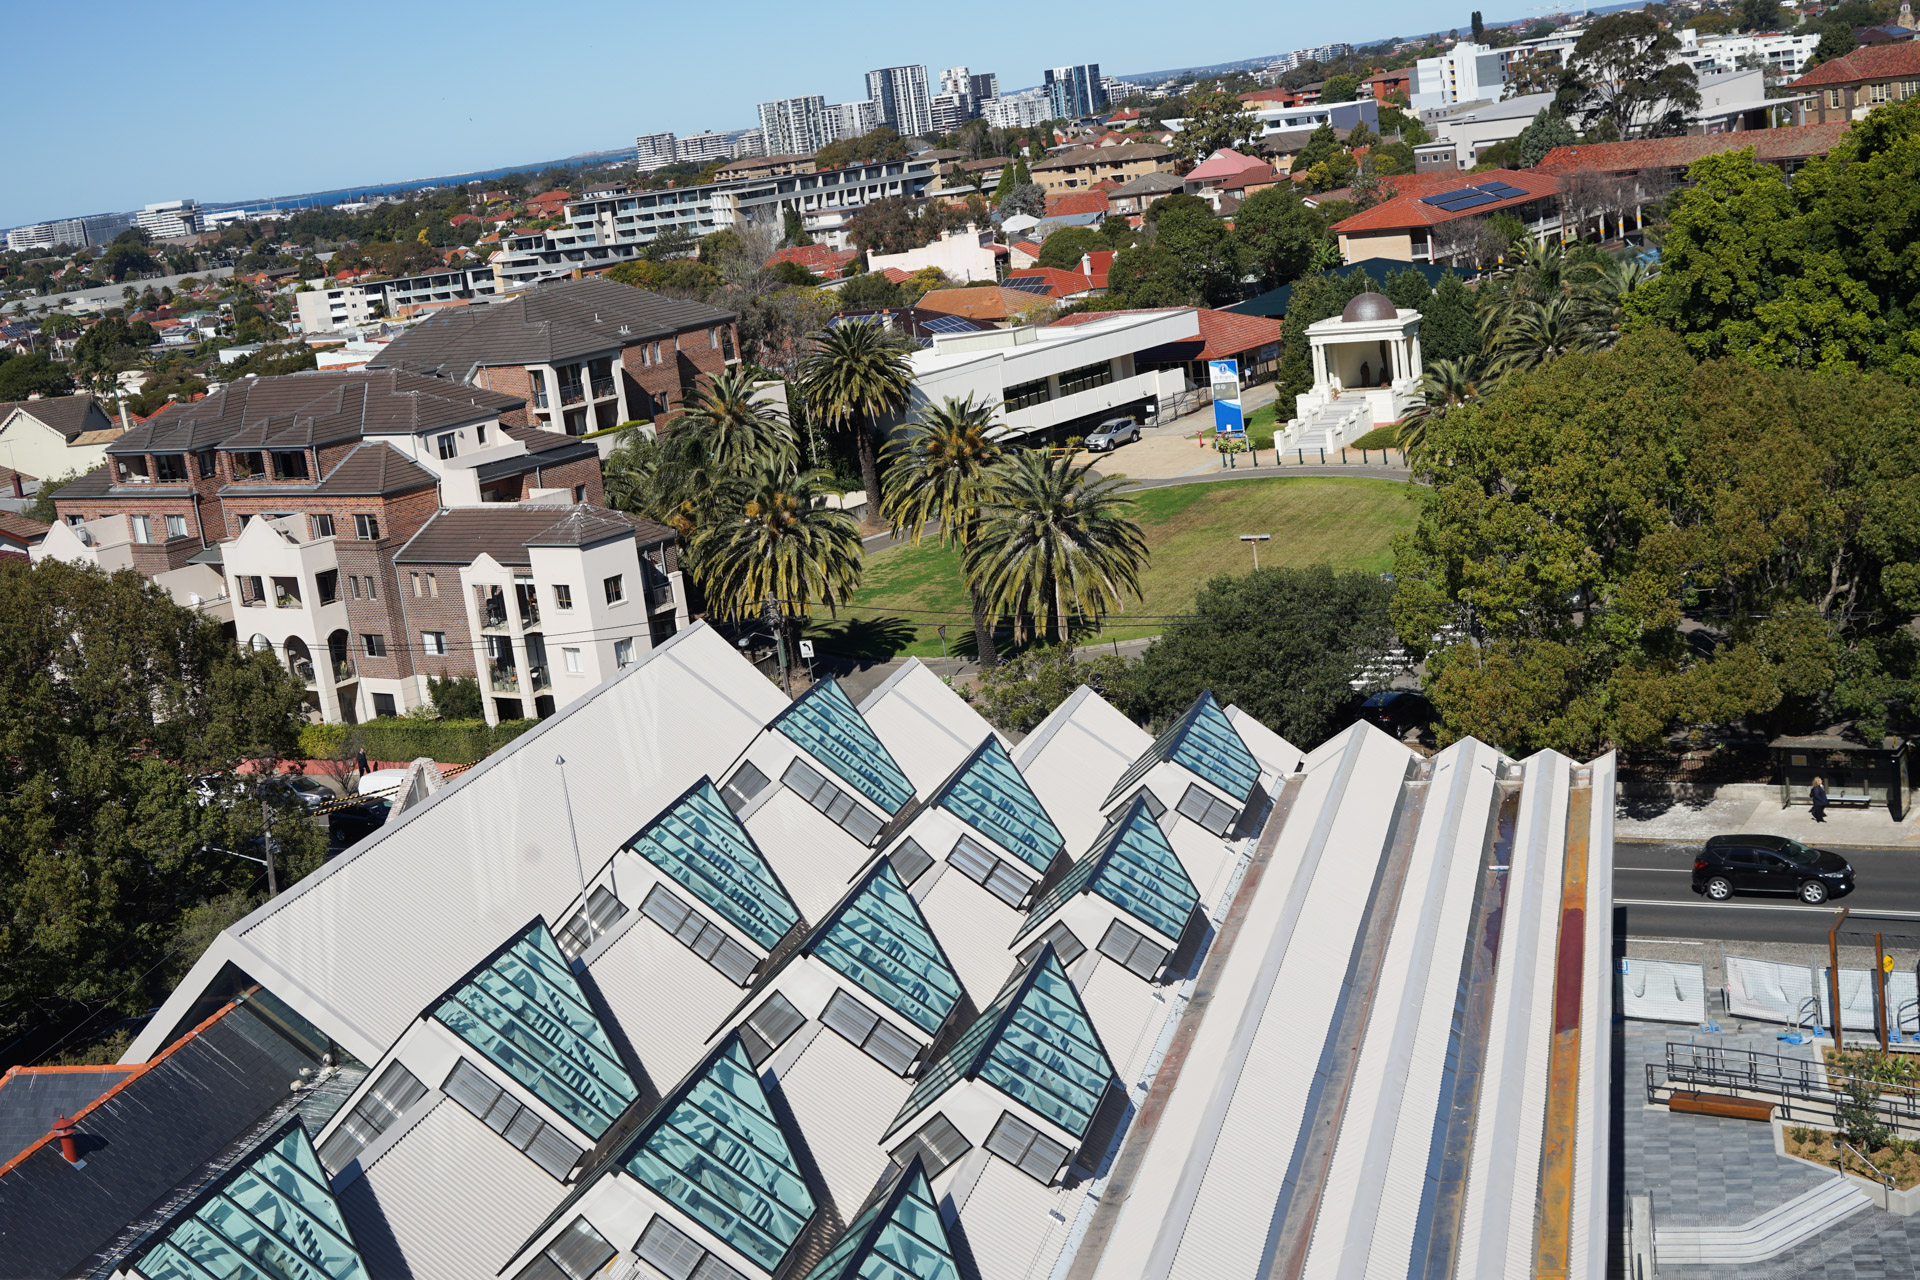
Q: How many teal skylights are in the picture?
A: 11